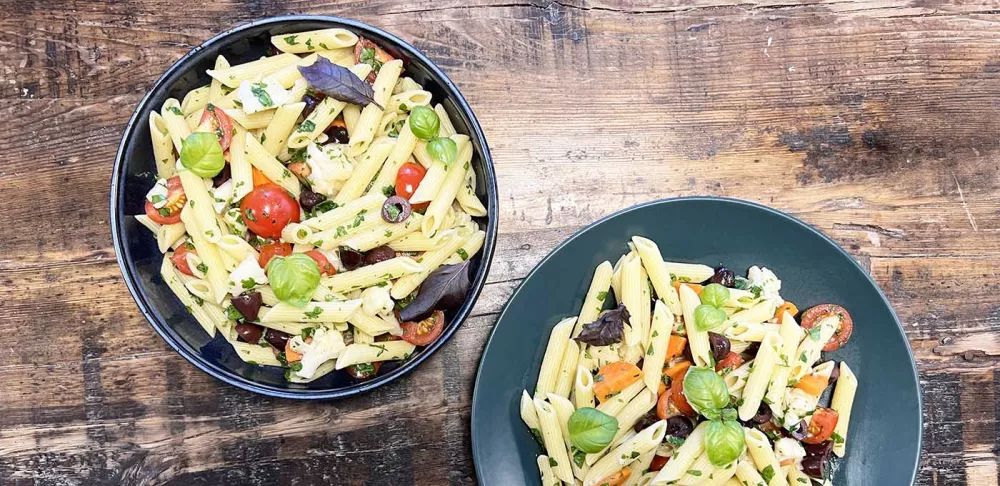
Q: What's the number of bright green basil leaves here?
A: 9